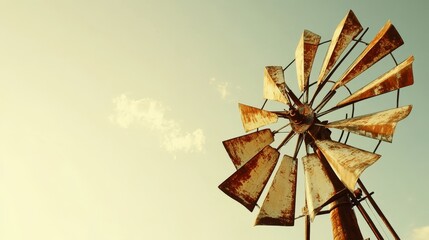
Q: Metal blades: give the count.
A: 12